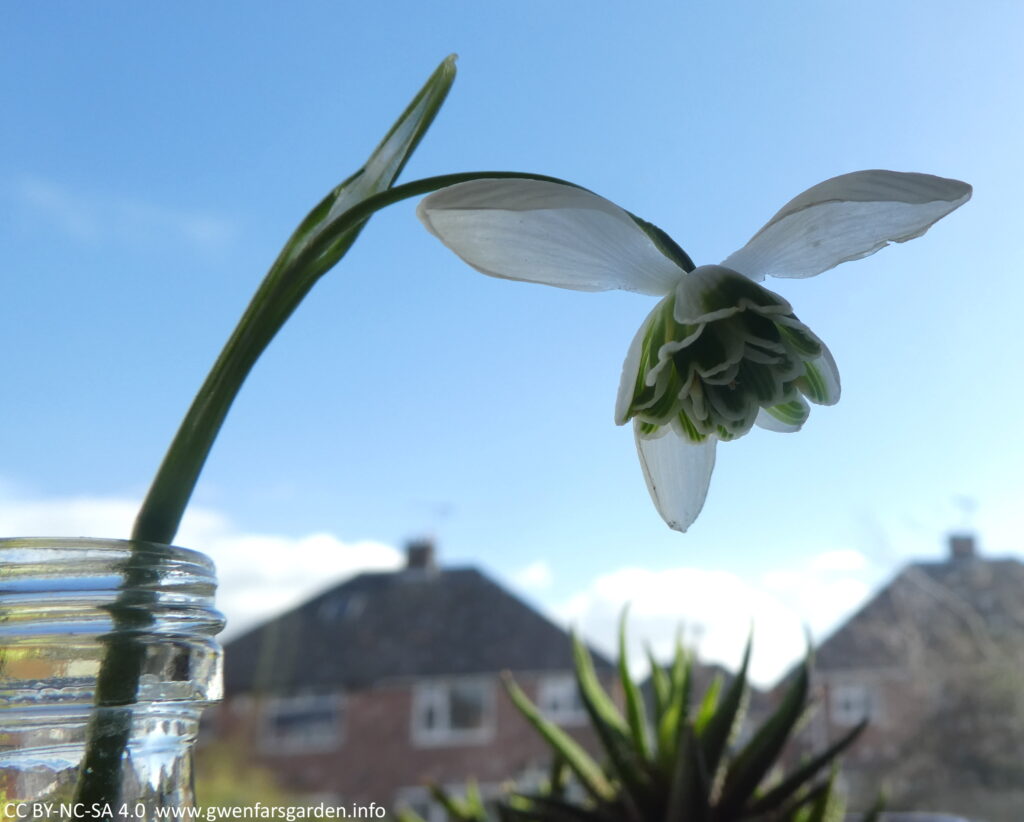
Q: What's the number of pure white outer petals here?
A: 3